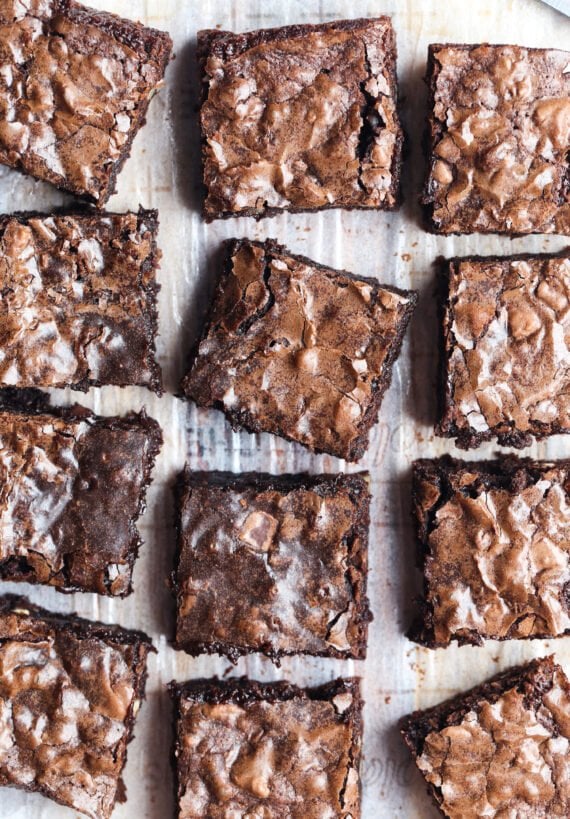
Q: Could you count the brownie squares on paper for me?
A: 12